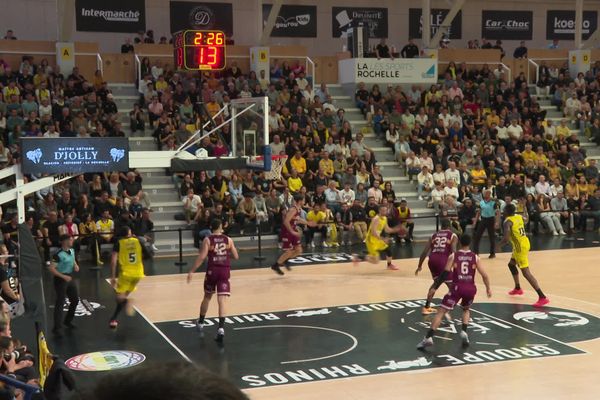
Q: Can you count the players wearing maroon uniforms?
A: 4